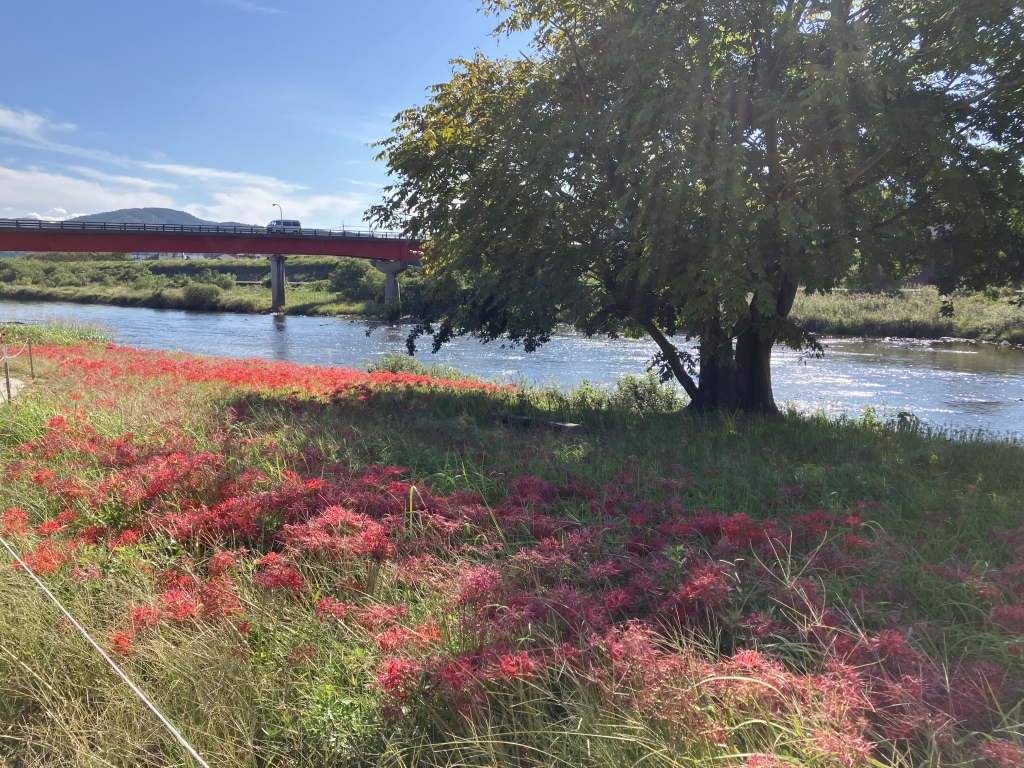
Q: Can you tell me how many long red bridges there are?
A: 1